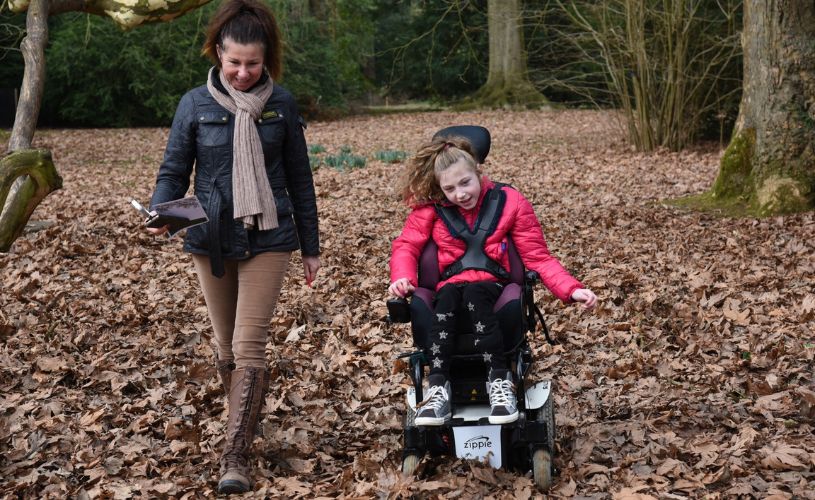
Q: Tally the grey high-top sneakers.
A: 2